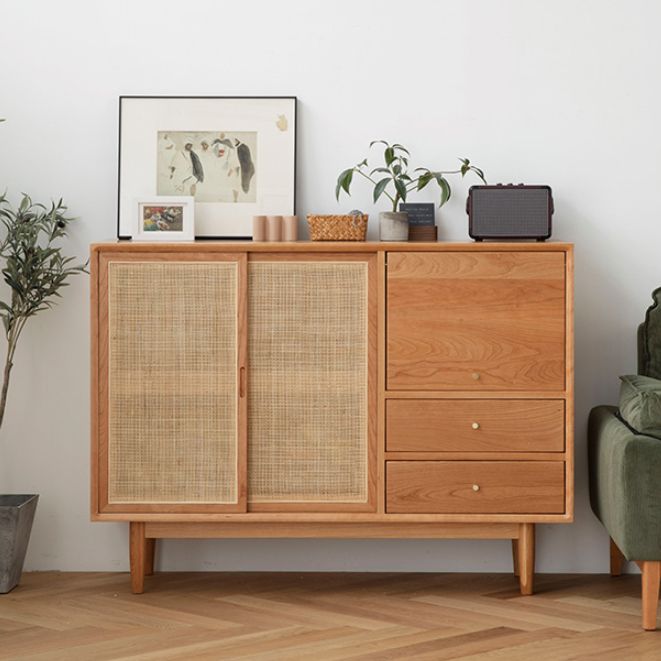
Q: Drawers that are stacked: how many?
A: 2